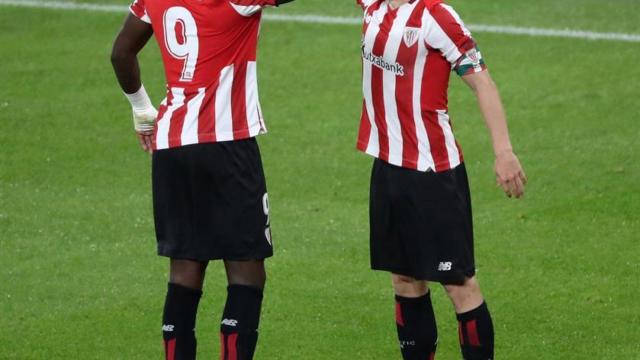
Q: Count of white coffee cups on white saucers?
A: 0